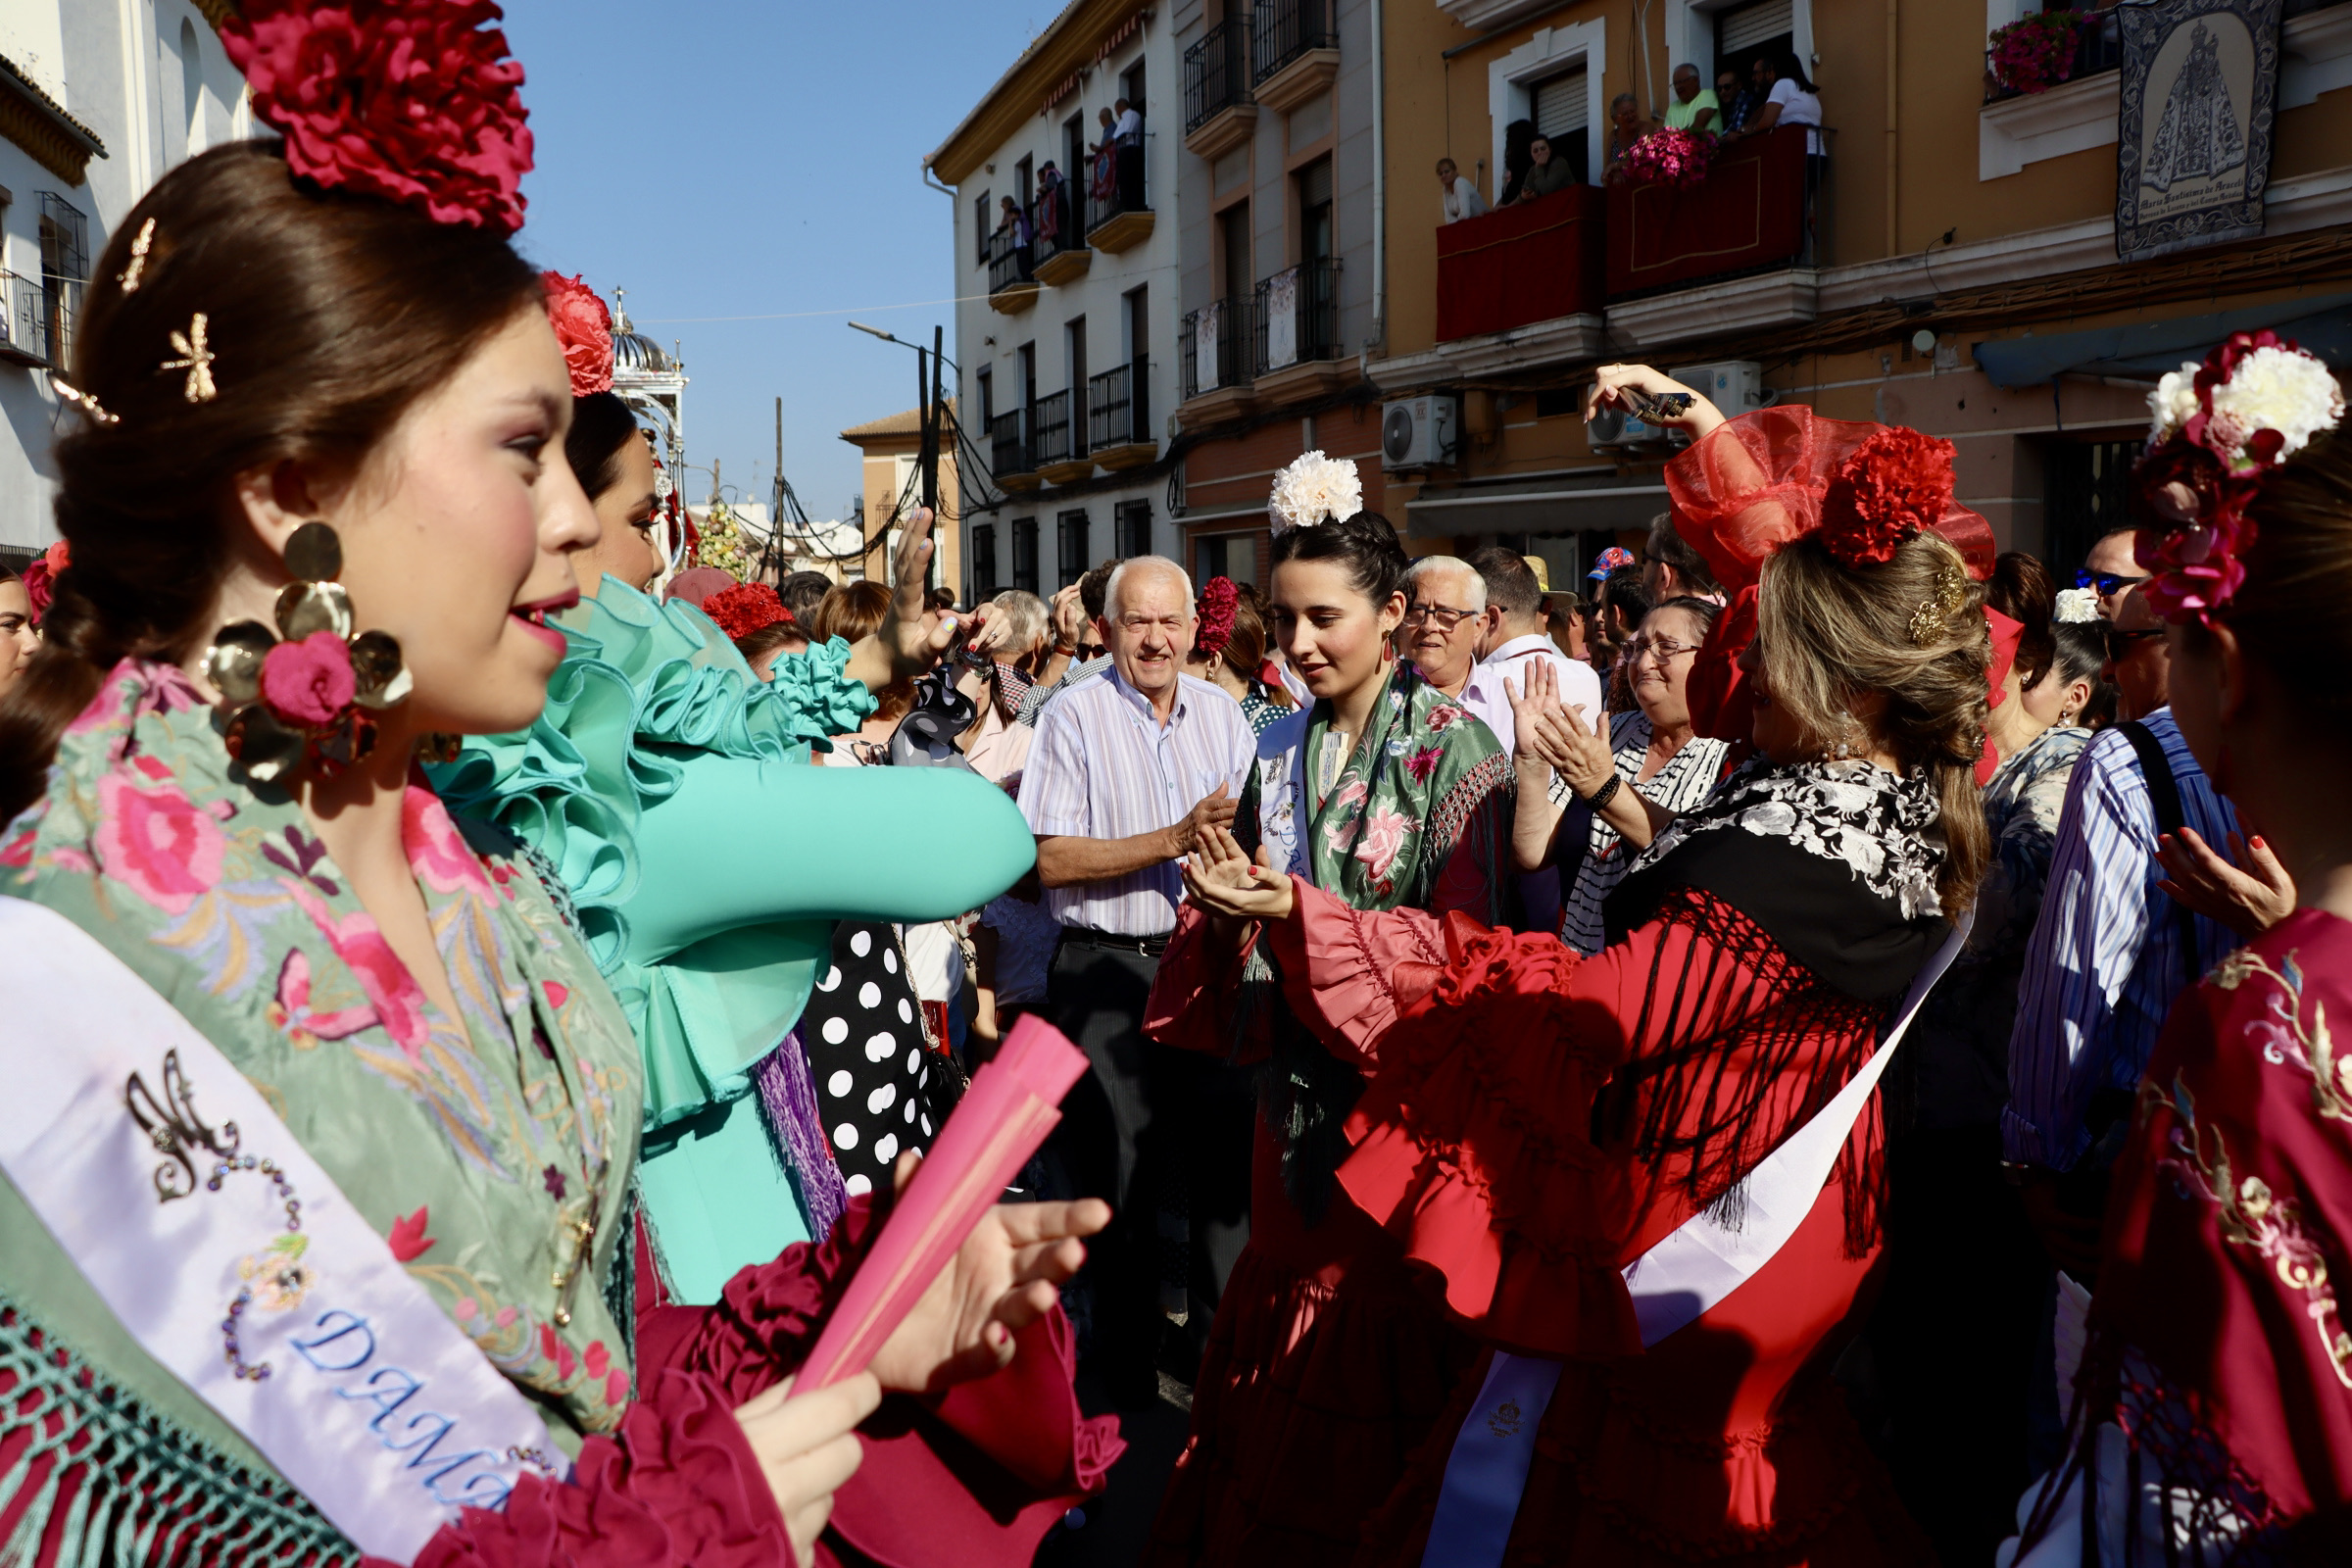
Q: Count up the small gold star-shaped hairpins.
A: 3